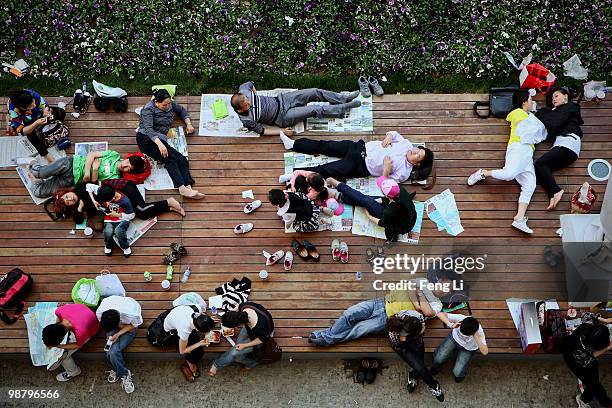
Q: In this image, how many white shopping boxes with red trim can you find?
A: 1